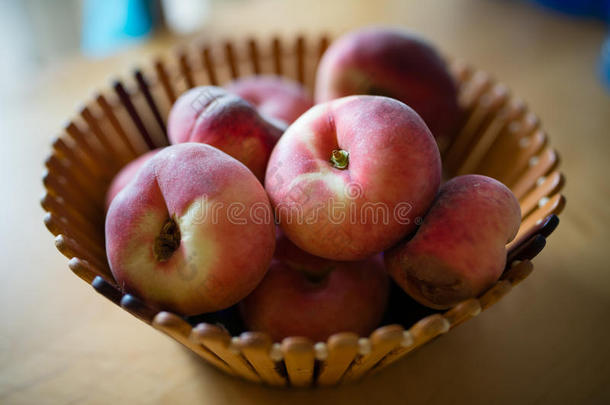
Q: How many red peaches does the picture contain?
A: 8